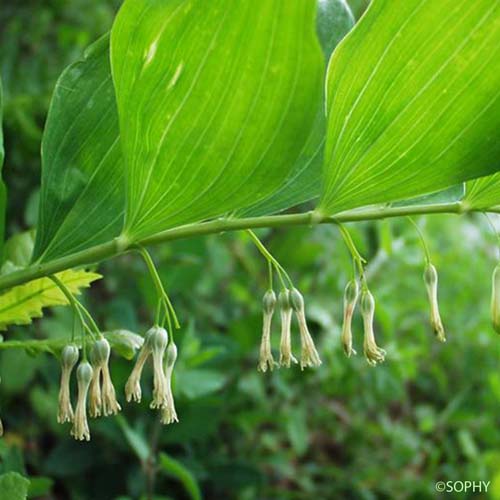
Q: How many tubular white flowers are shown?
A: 14